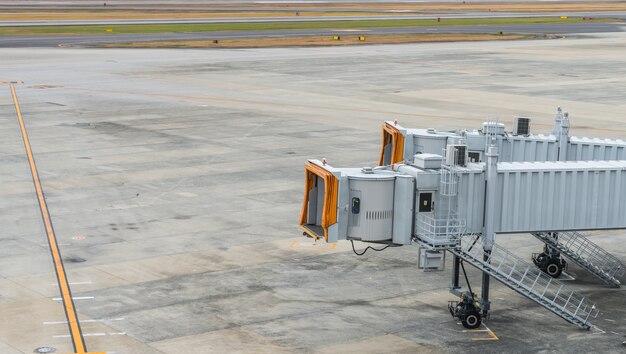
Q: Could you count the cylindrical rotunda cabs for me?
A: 2